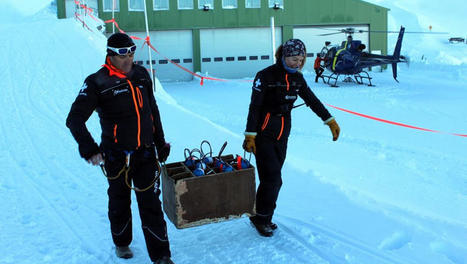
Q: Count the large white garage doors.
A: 3